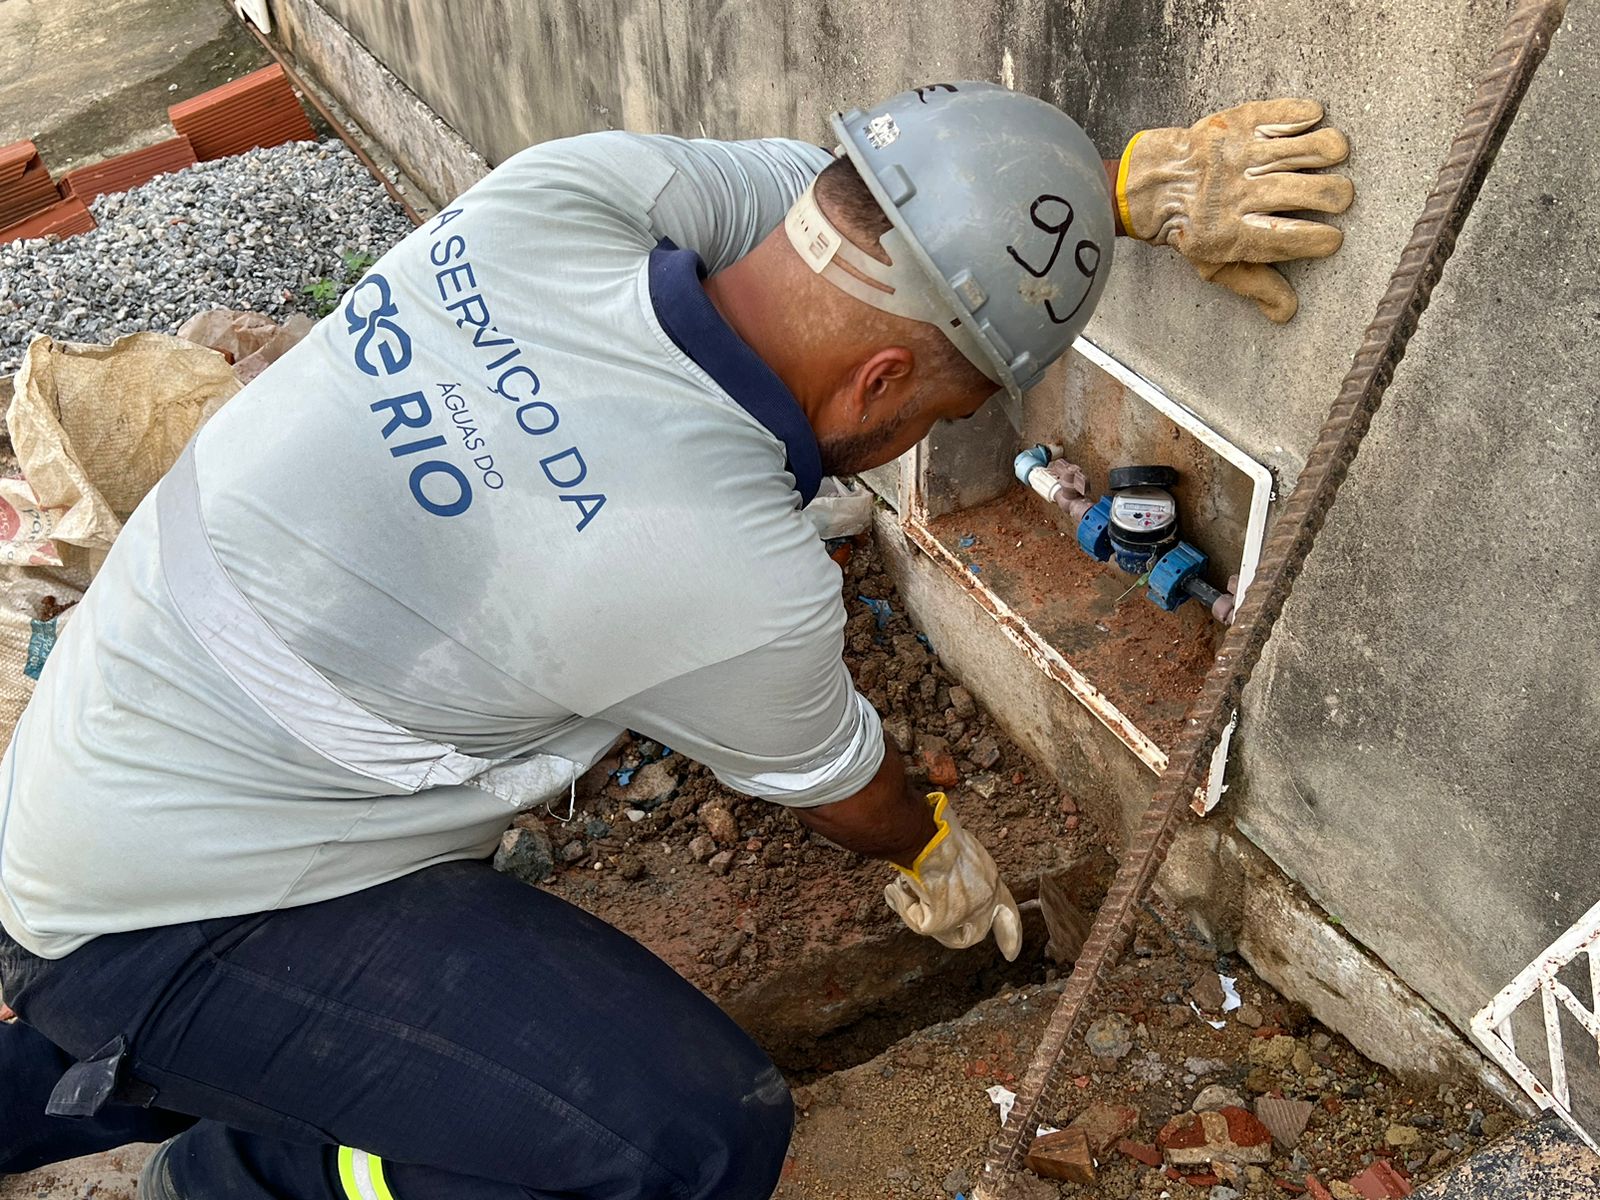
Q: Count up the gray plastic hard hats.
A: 1